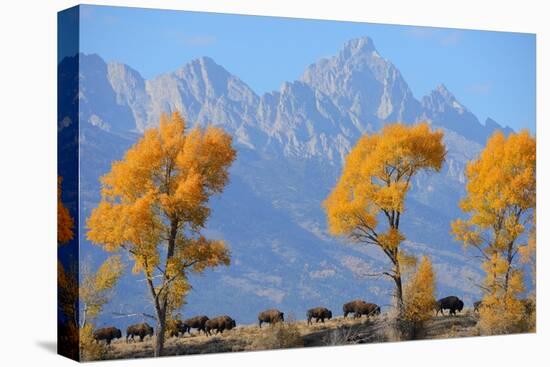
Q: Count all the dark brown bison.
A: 11